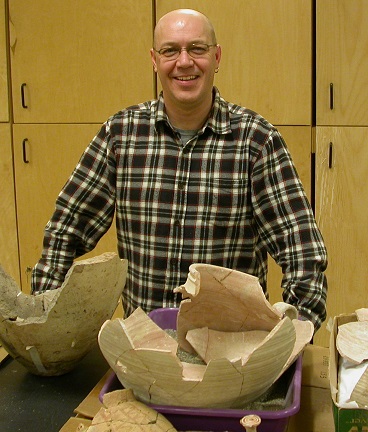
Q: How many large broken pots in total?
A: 2